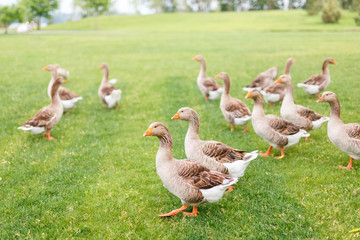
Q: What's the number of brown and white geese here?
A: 13